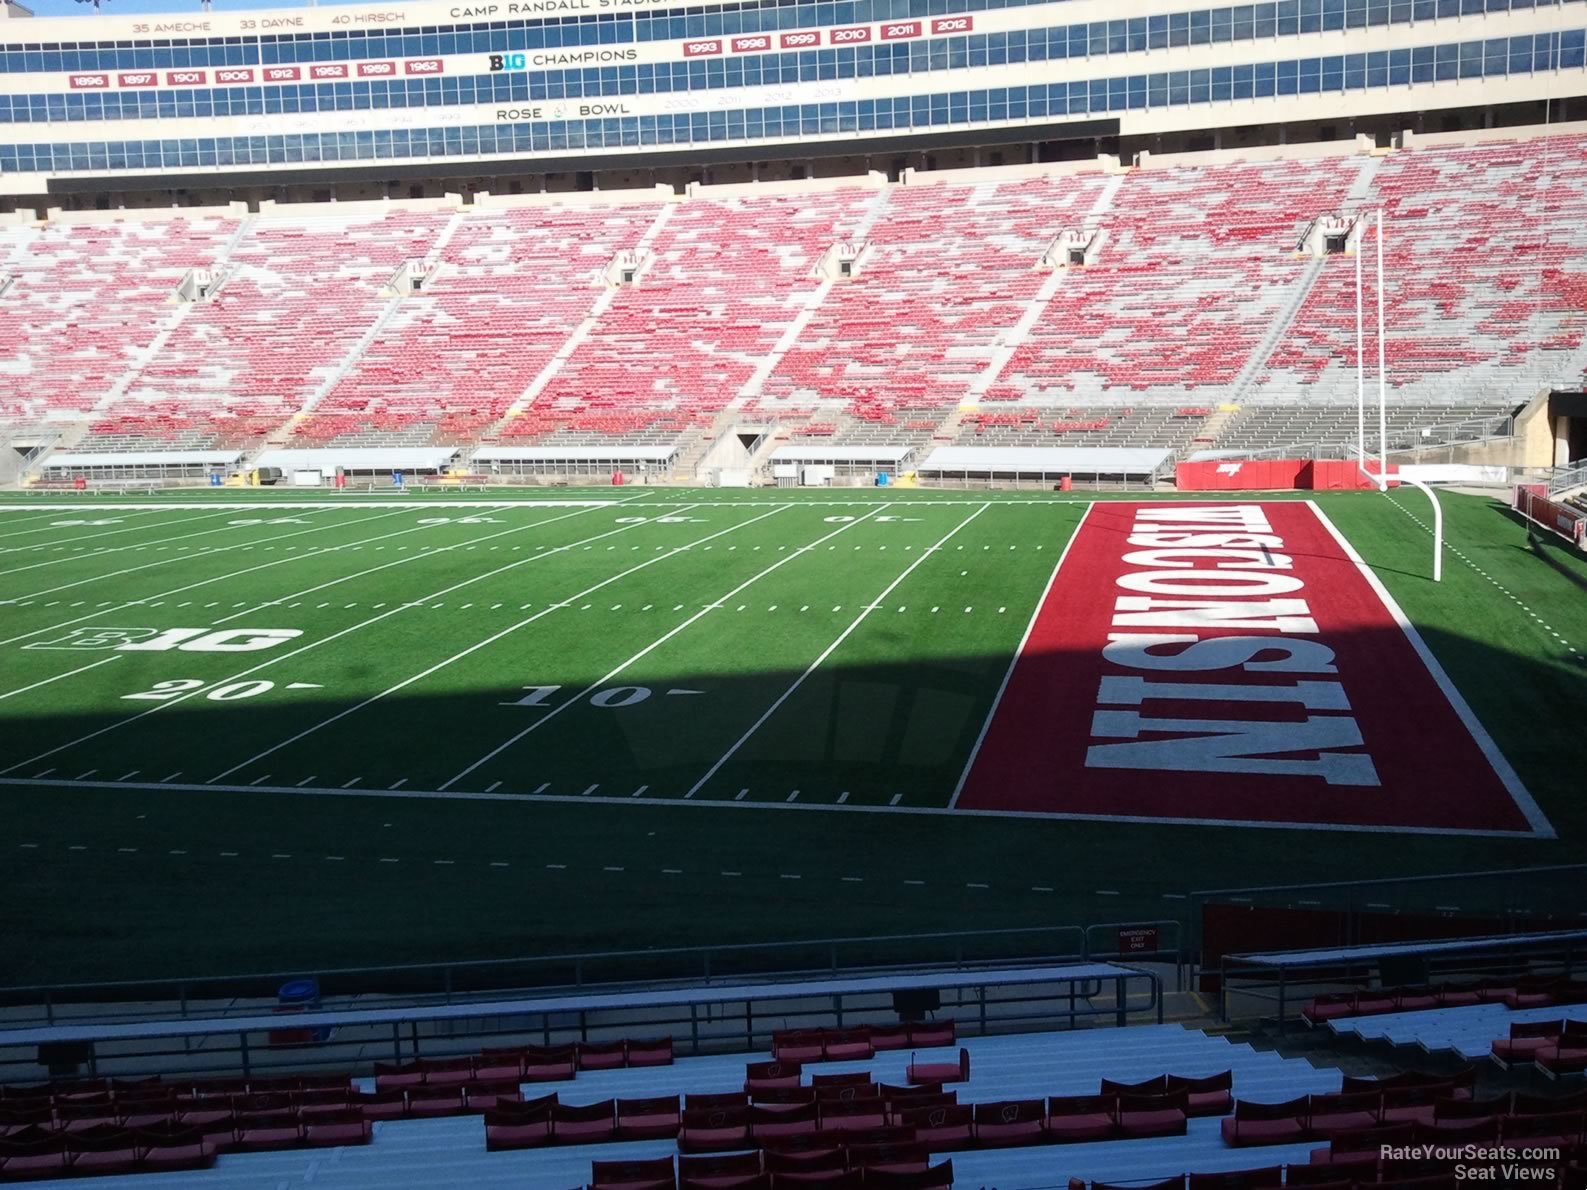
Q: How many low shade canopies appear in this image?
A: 5